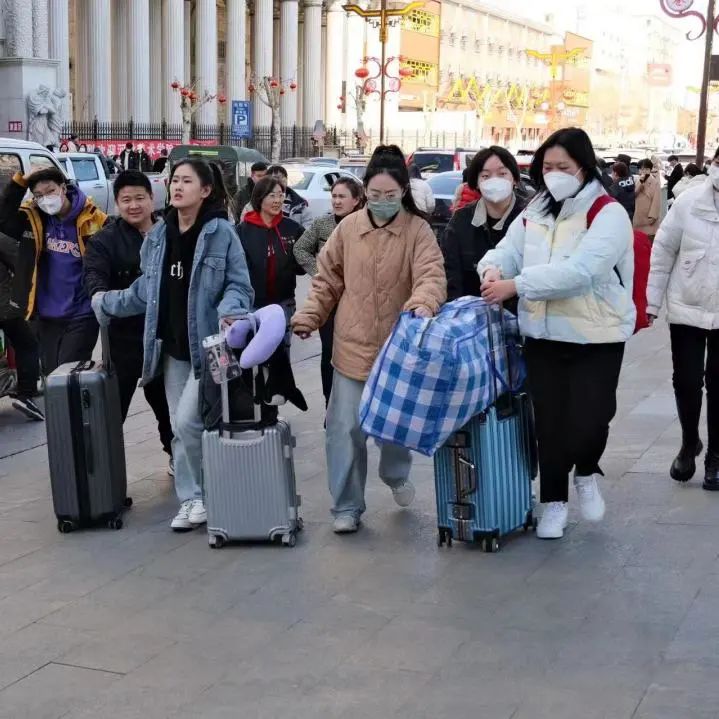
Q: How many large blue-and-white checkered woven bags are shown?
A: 1